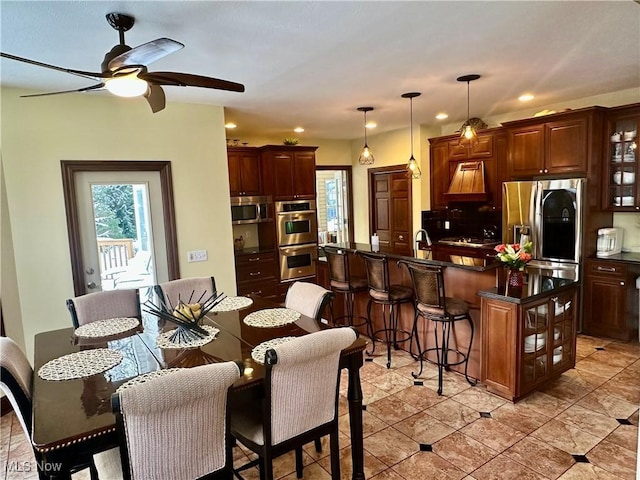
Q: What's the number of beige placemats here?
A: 7